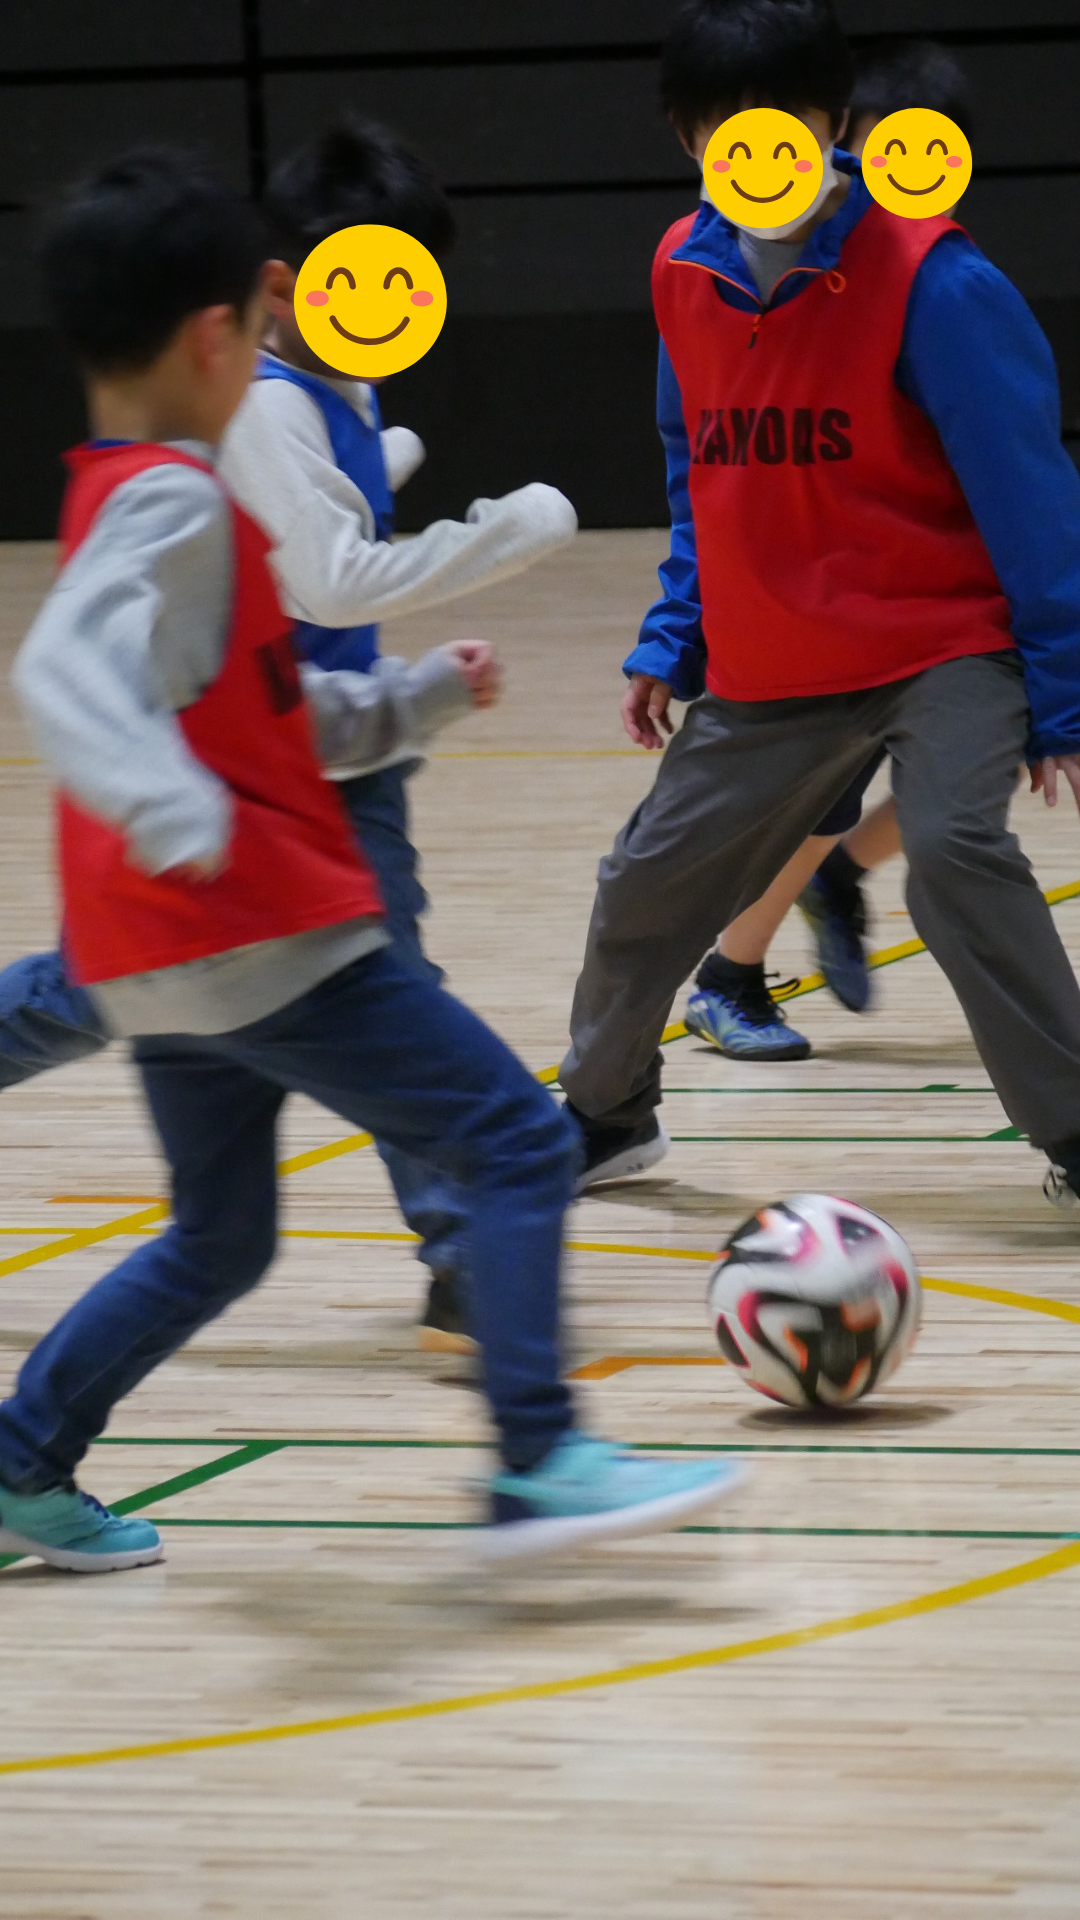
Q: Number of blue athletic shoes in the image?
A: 4